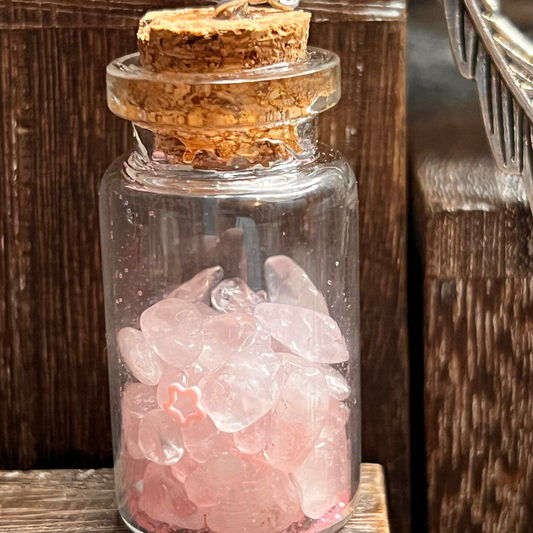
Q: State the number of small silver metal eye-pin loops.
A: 1